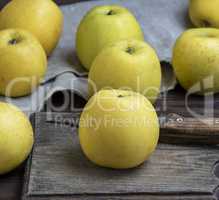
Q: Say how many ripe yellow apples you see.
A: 8